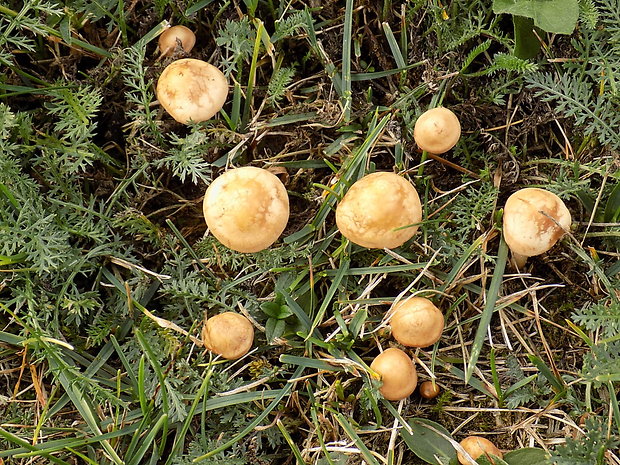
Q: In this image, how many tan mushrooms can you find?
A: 11